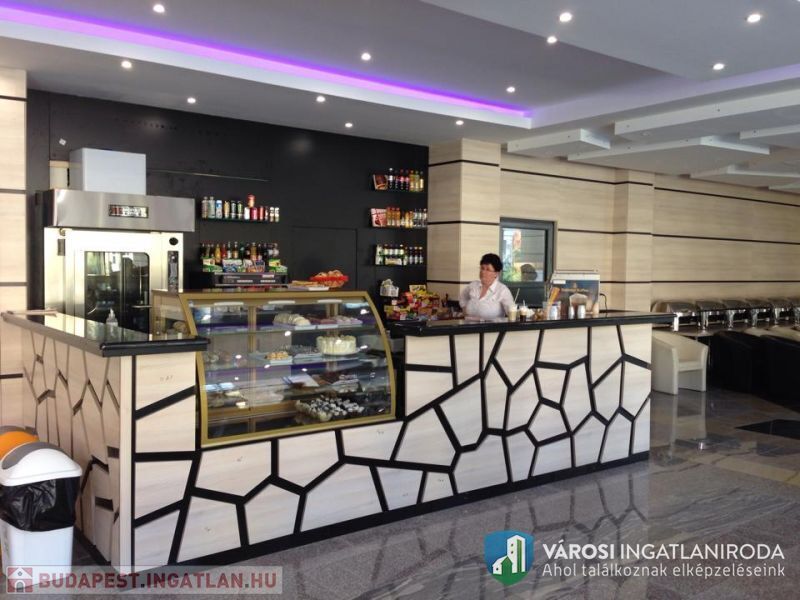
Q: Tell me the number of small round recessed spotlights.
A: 12